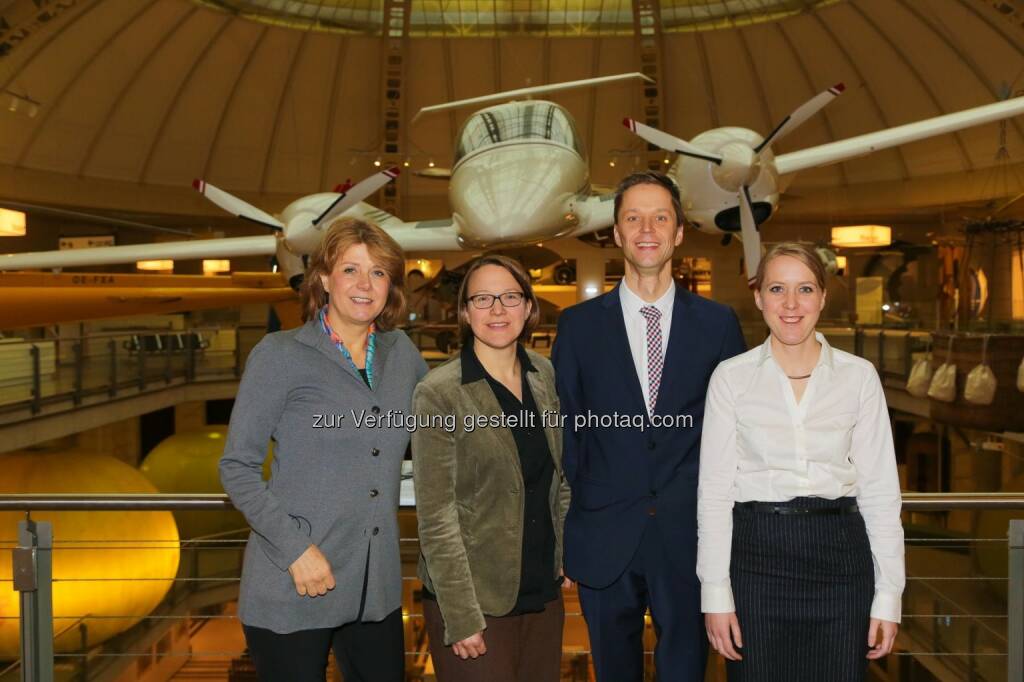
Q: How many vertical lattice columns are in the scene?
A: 2